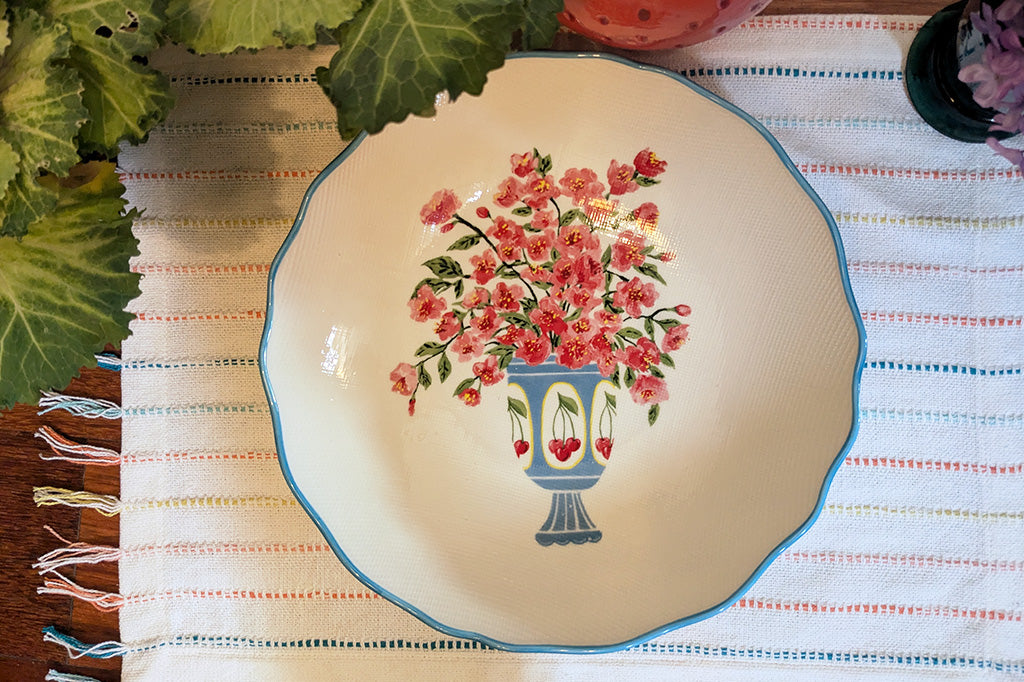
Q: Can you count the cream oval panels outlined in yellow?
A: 3